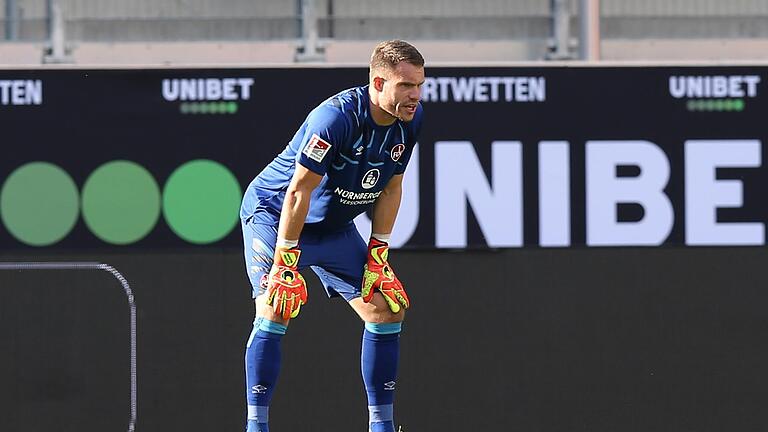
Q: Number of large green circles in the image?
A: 3